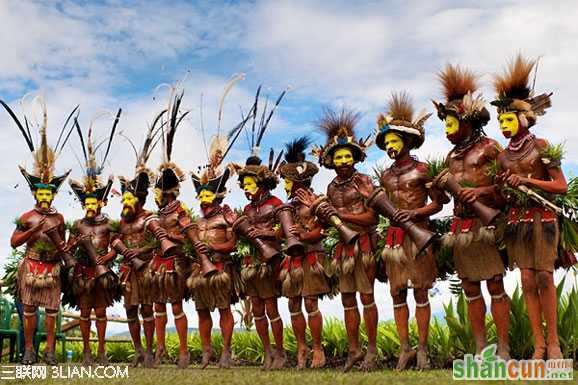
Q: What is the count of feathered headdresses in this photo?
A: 11